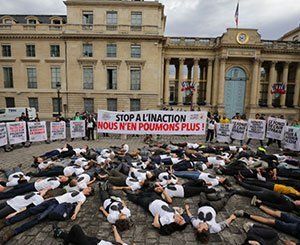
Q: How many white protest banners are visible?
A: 11